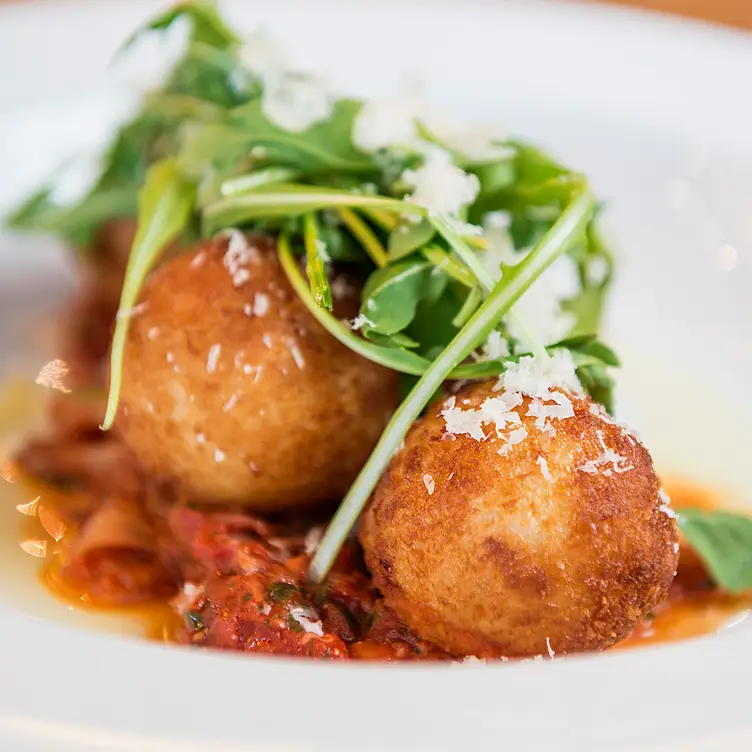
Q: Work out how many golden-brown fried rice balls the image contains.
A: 2